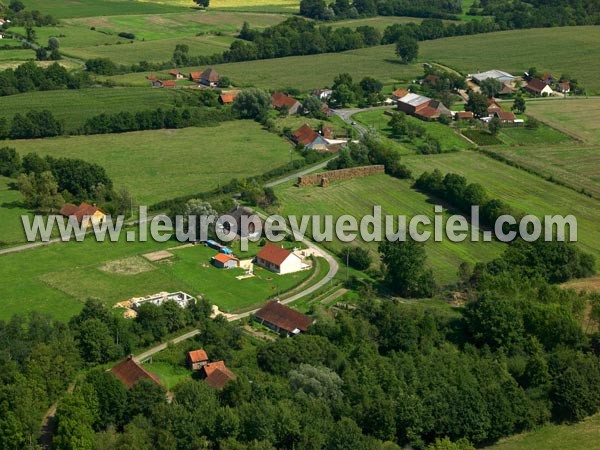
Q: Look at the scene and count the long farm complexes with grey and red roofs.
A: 1